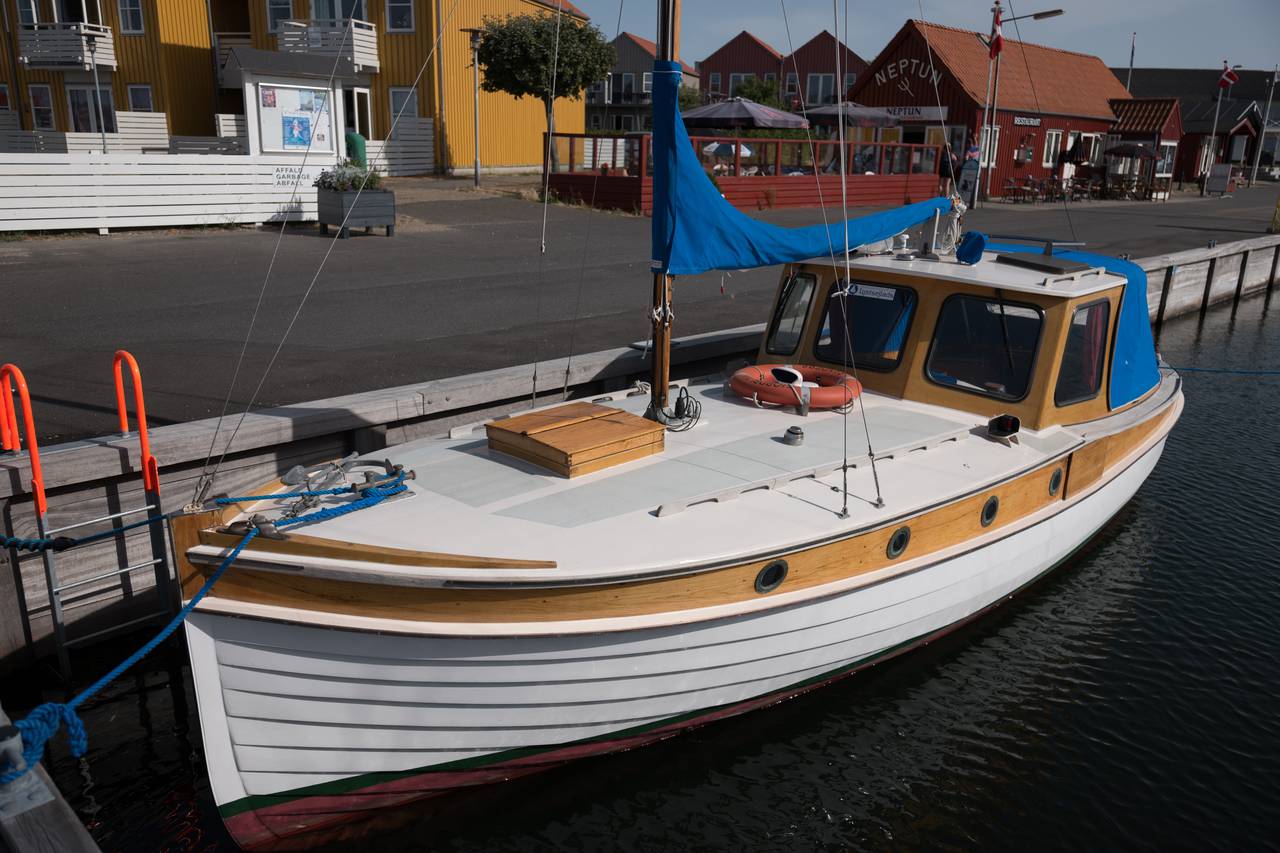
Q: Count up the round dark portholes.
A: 4